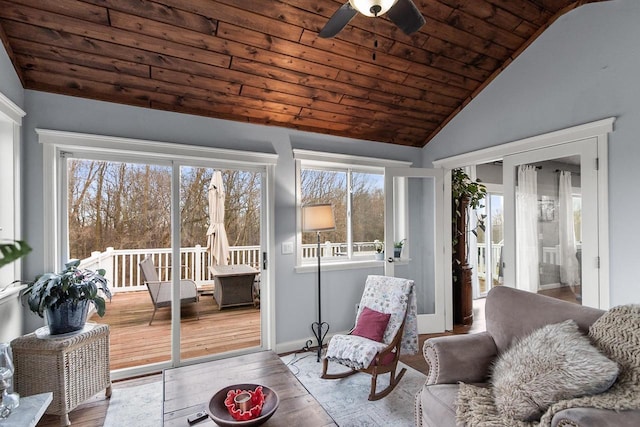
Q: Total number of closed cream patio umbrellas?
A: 1